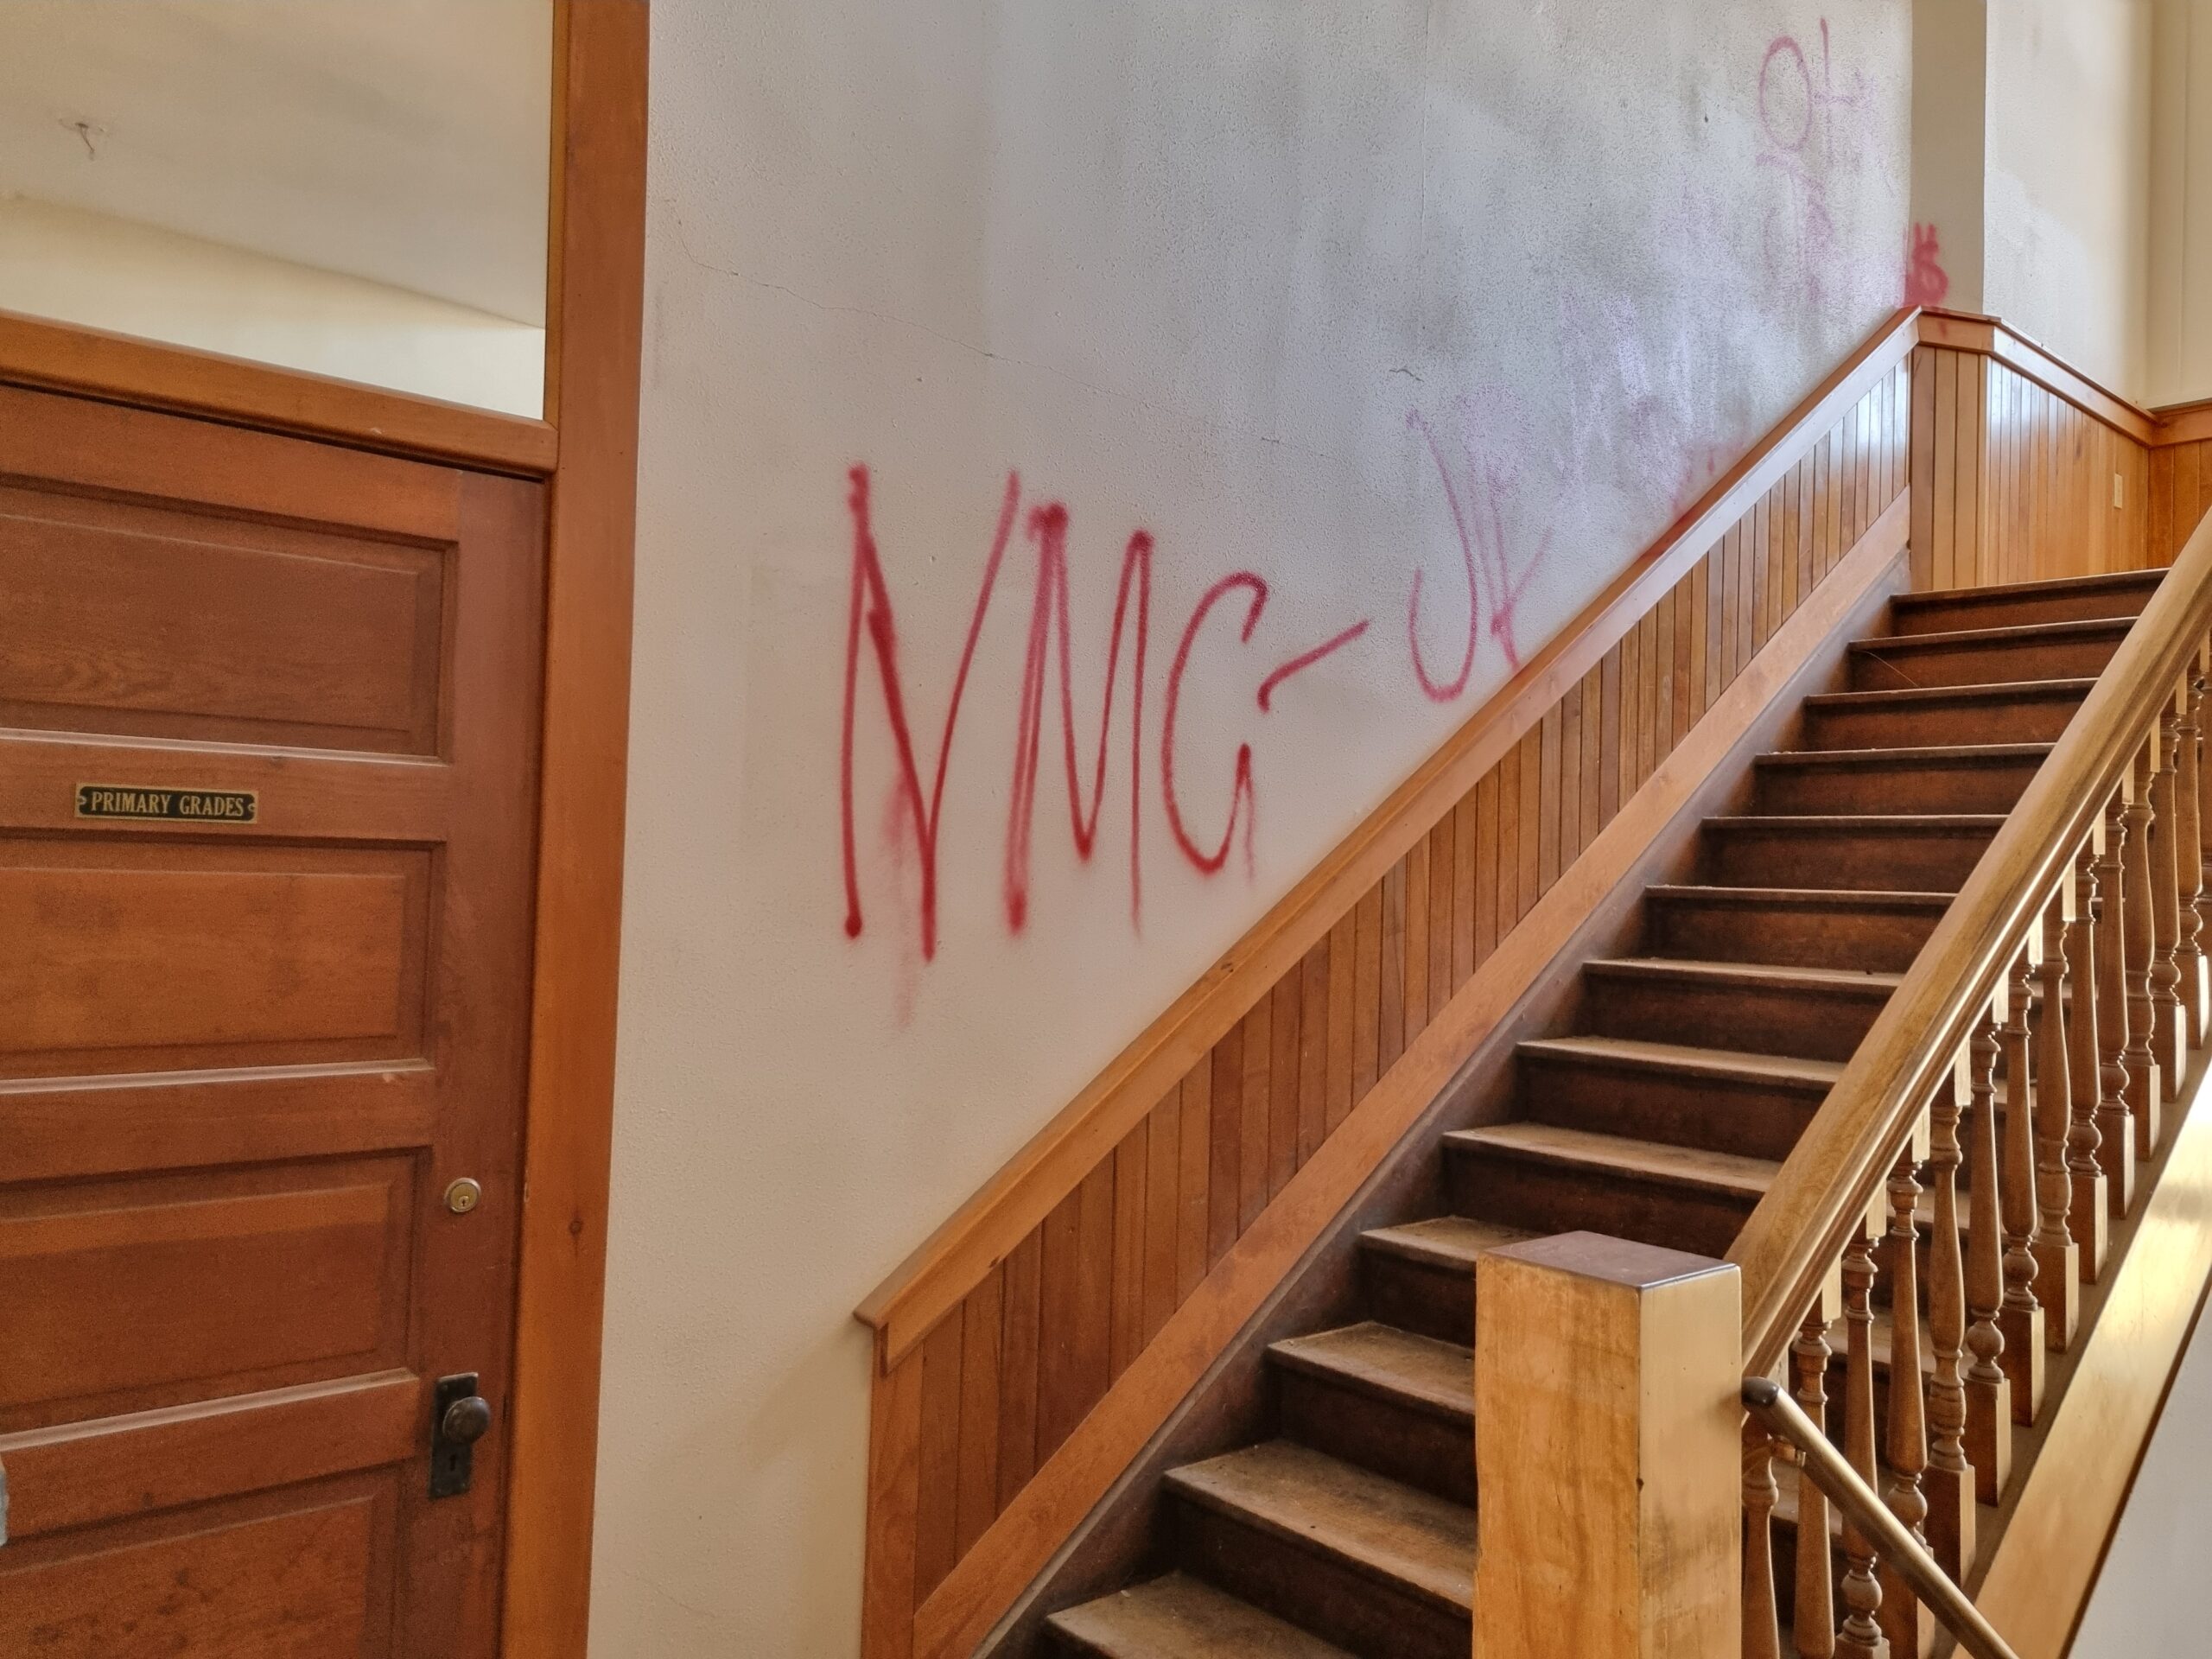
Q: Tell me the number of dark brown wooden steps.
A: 13